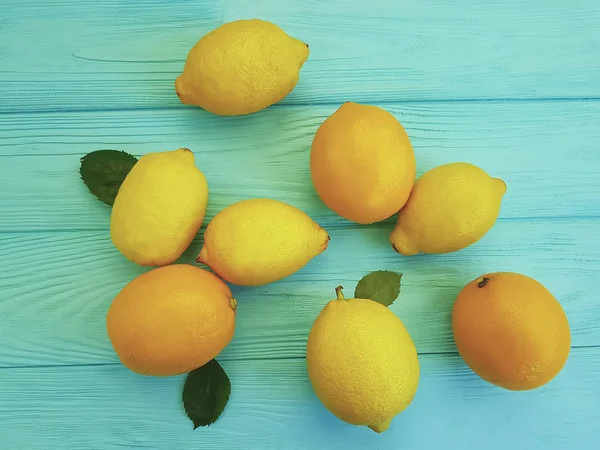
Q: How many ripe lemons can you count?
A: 5